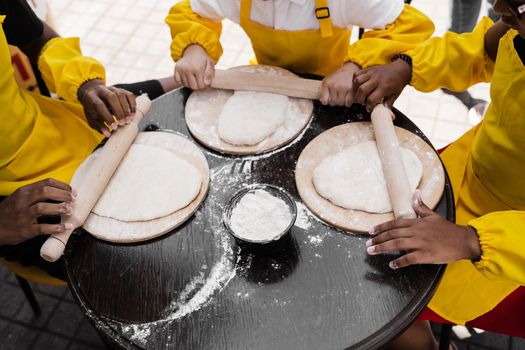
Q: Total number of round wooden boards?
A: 3